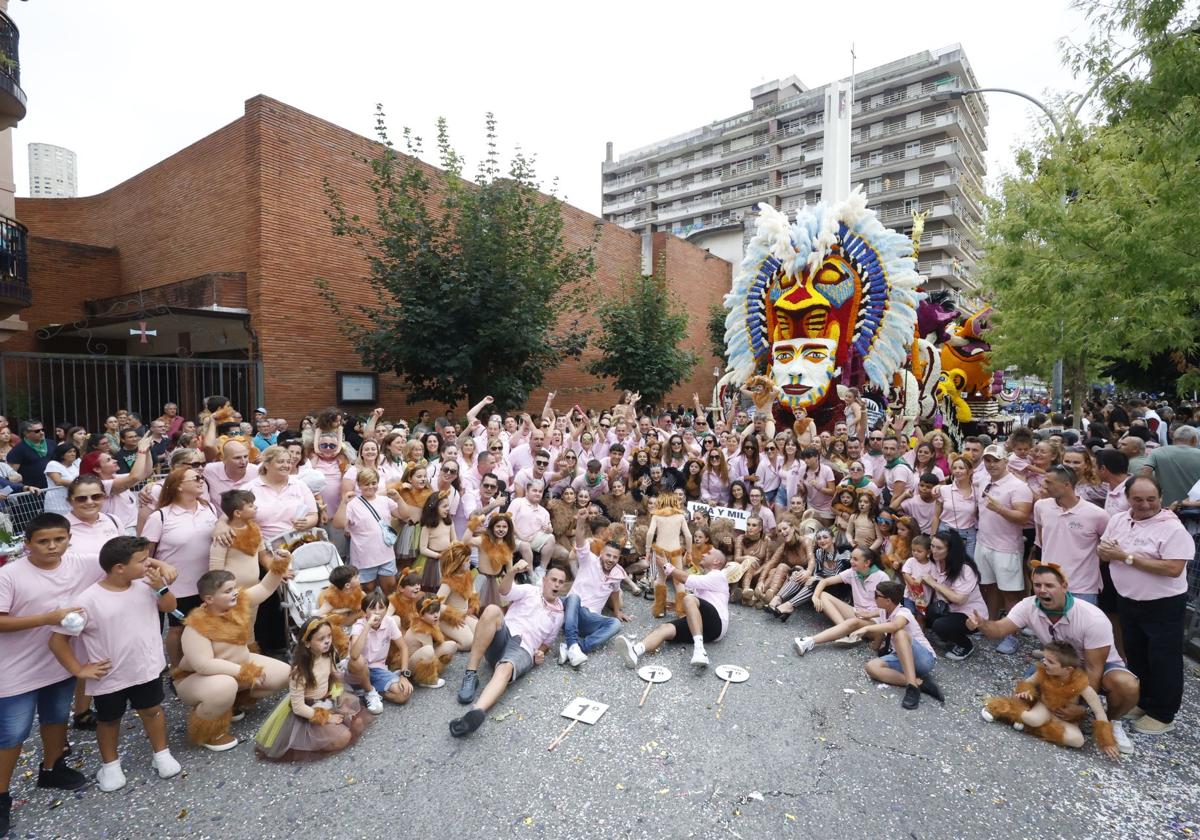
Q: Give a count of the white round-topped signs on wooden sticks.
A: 2